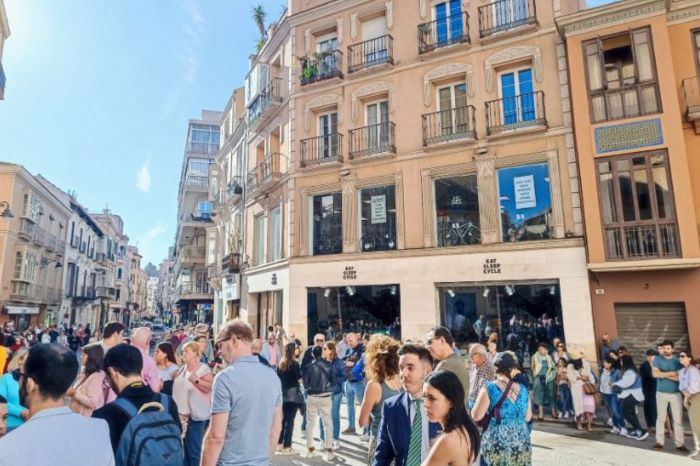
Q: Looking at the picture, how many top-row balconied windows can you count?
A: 4